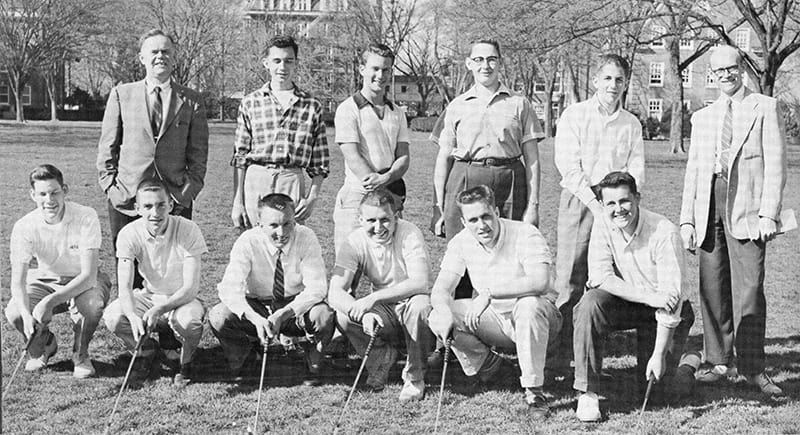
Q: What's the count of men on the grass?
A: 12